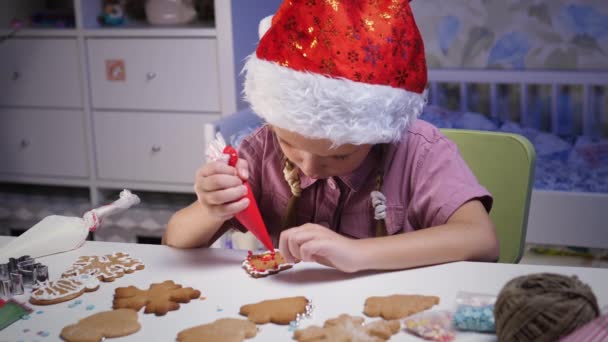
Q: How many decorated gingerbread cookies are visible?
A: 3